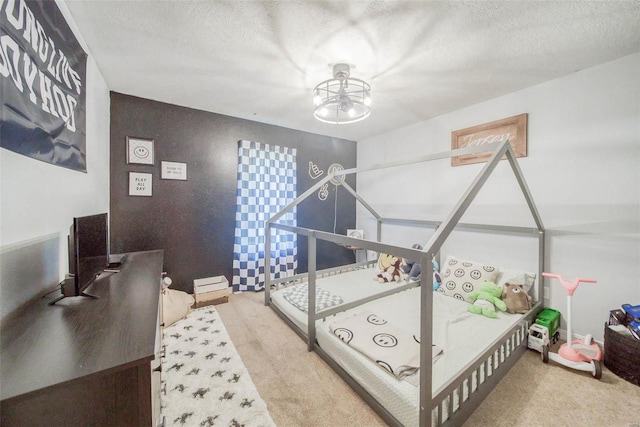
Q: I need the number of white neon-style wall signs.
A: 3